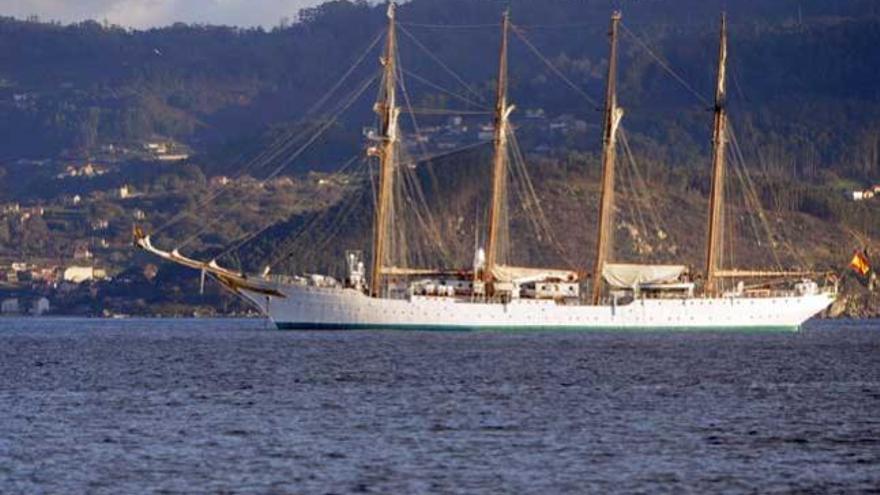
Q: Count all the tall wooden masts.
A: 4